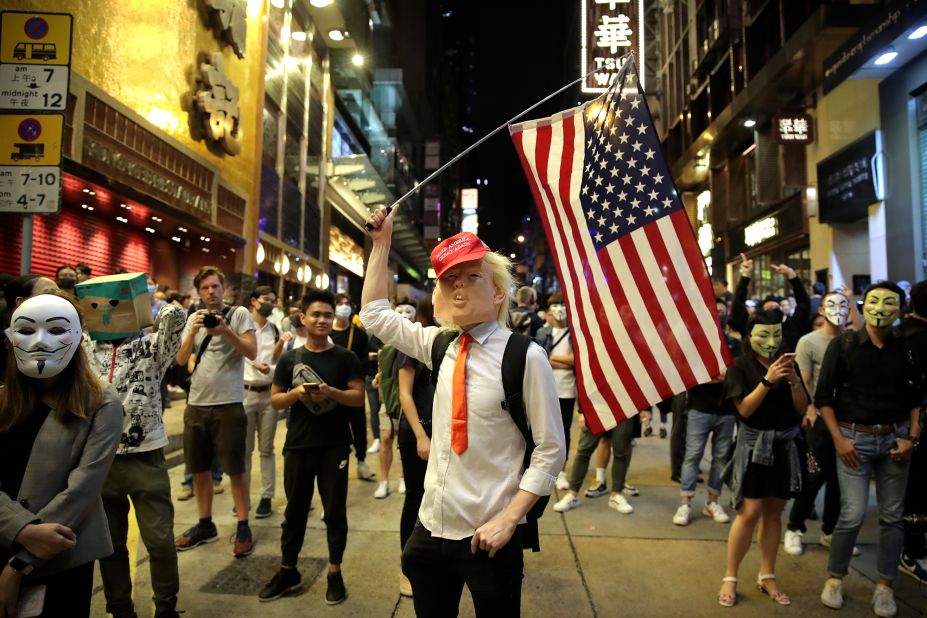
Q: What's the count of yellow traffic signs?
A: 2